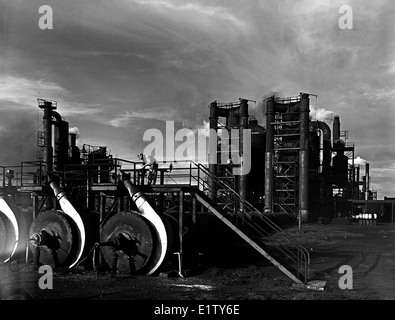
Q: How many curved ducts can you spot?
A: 3